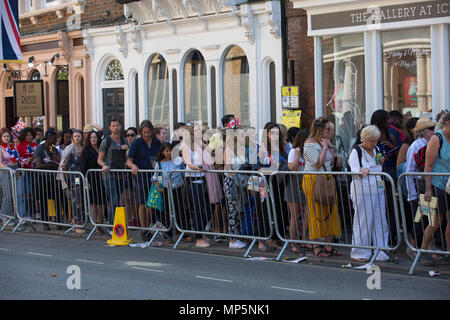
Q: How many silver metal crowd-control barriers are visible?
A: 6